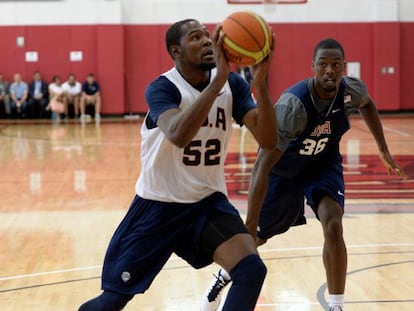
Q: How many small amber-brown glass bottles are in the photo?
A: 0